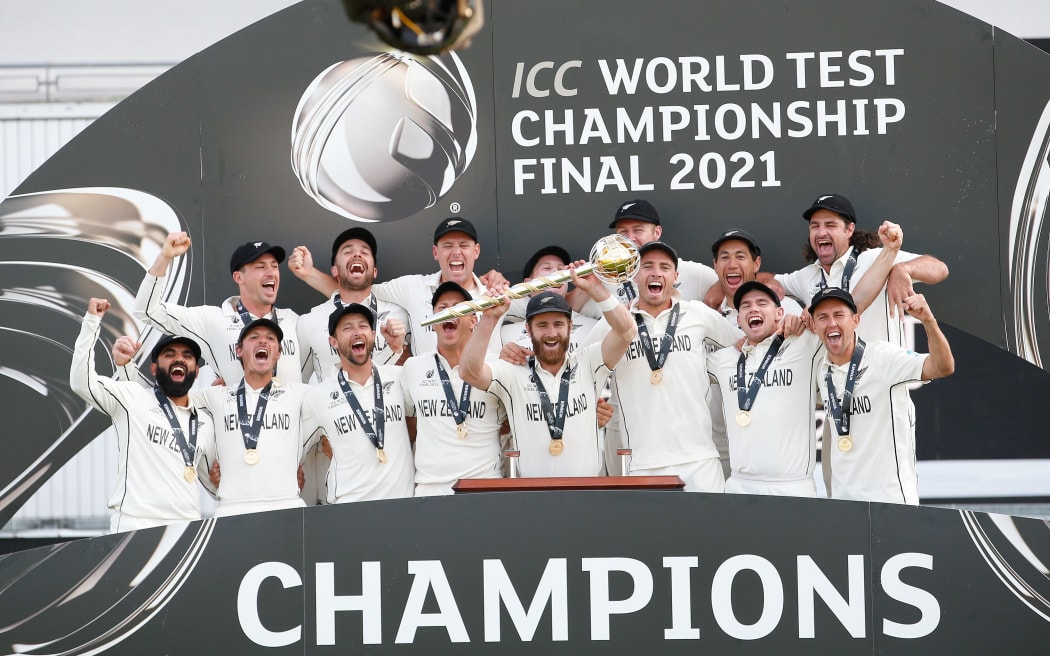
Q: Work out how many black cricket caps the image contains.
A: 15